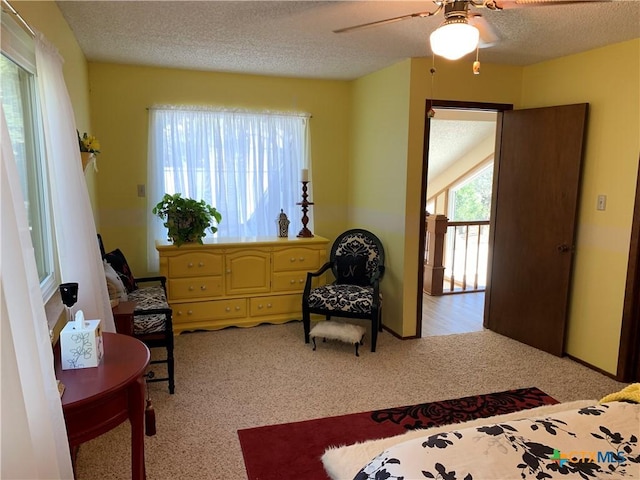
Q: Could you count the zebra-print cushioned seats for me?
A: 1